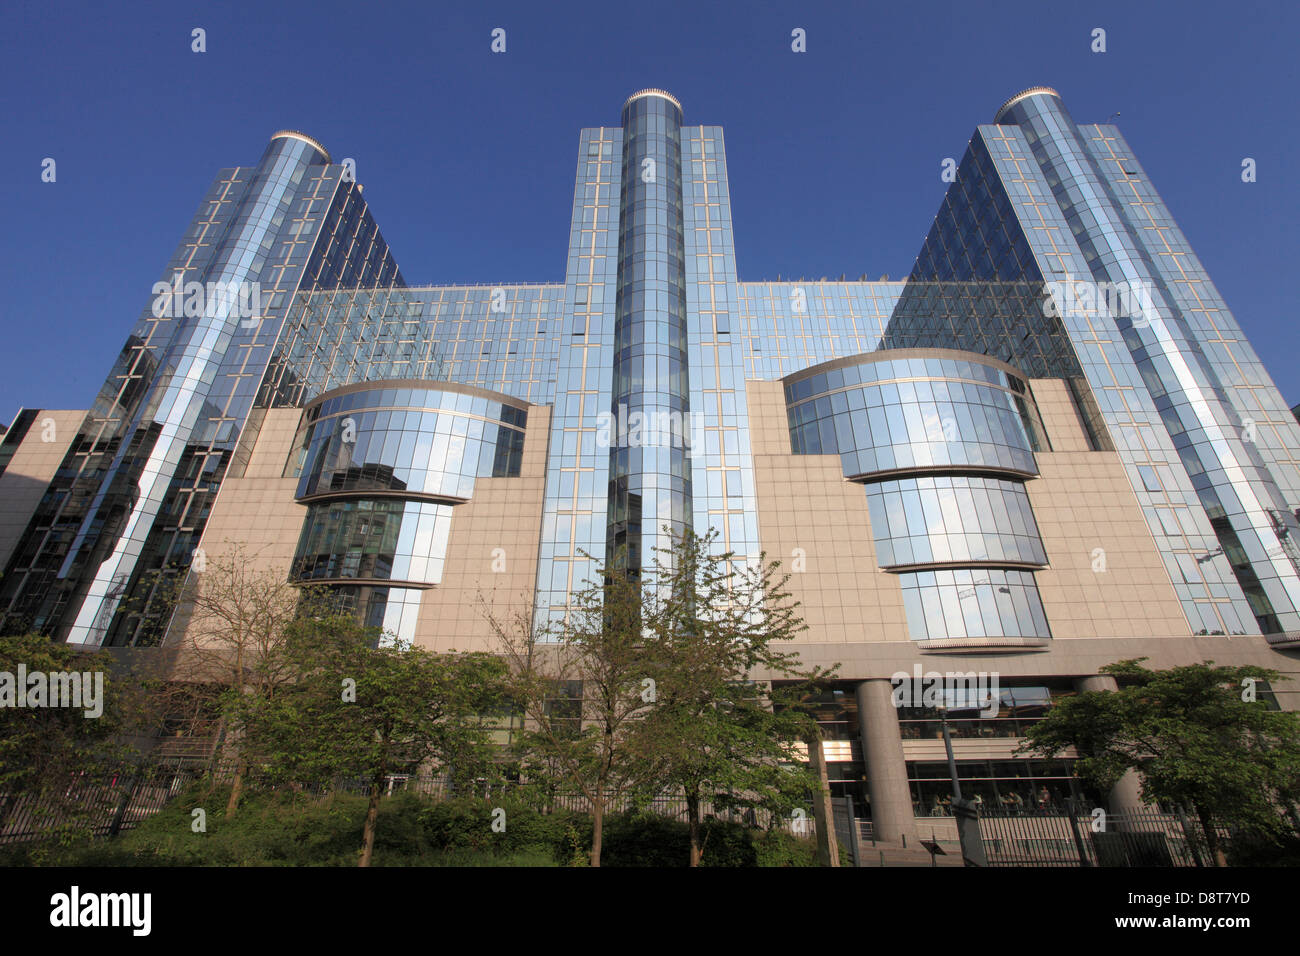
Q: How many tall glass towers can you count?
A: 3